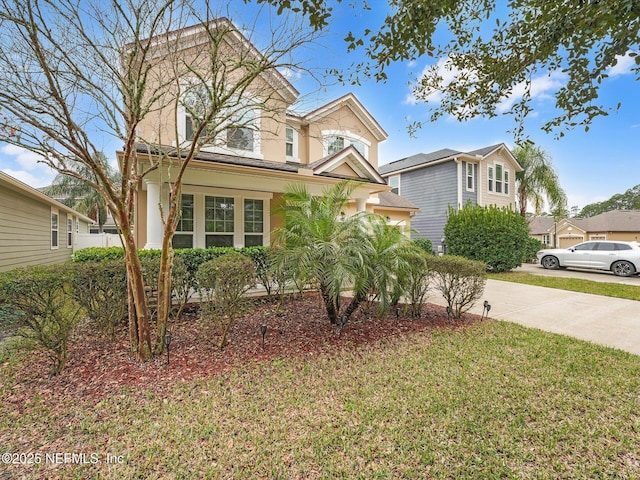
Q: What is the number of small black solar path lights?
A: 7